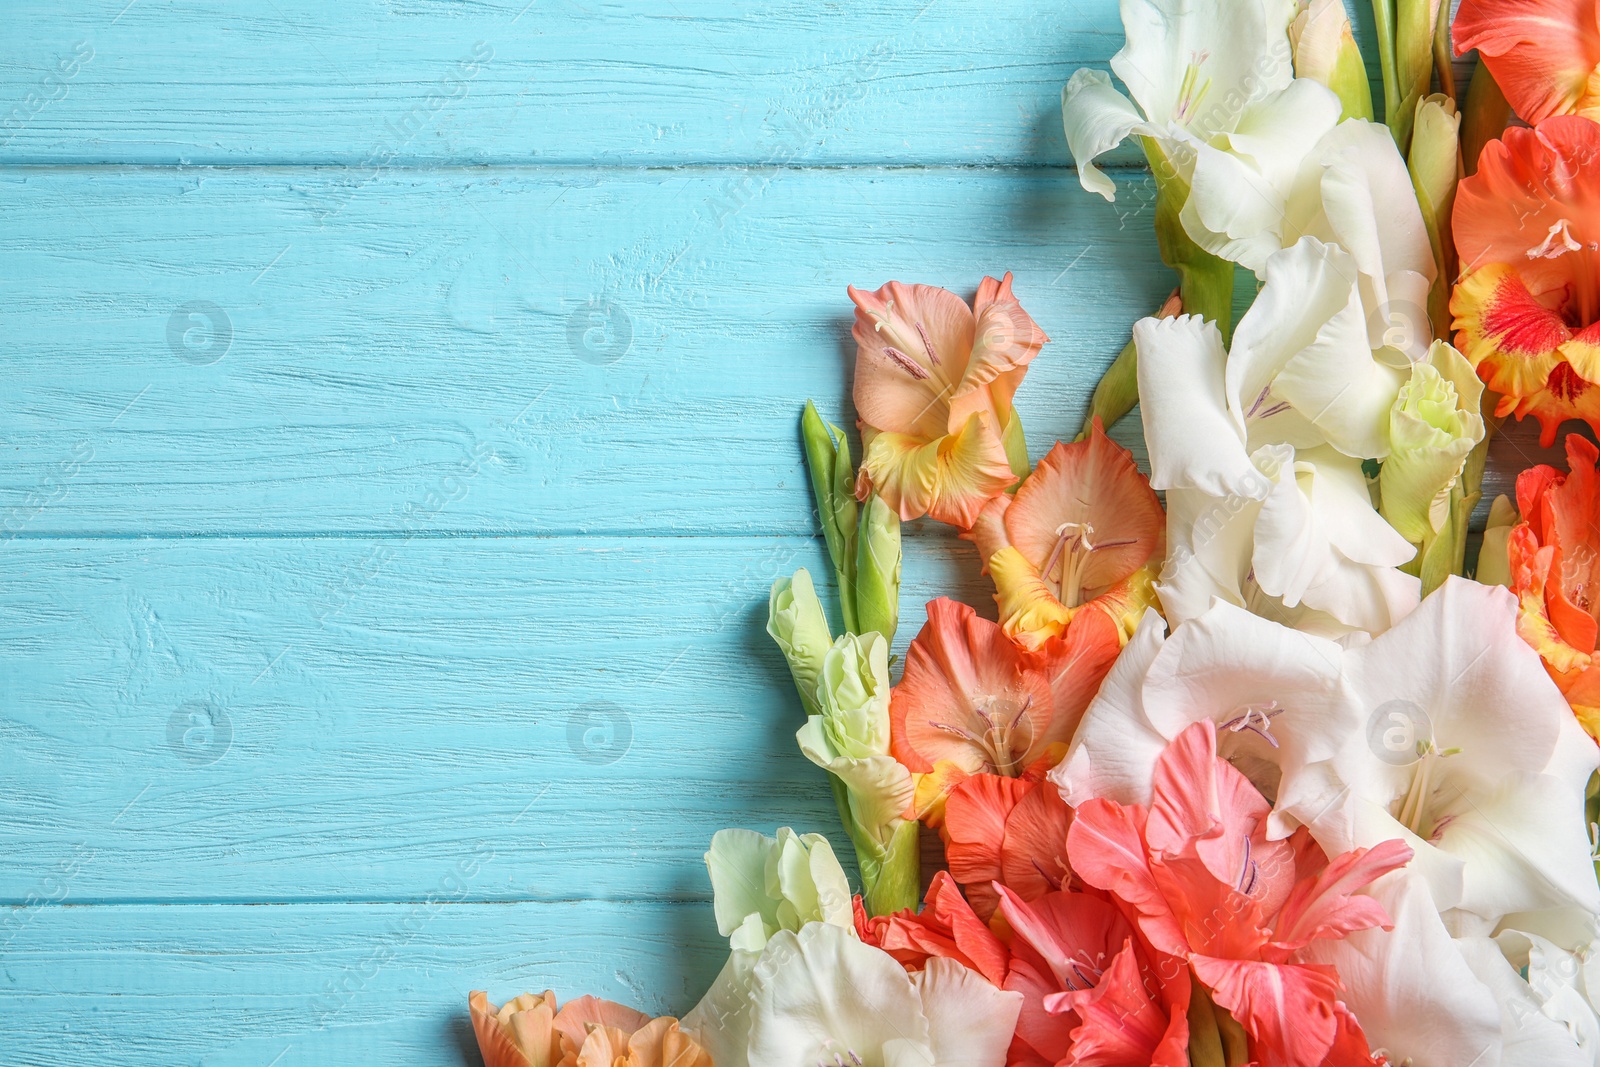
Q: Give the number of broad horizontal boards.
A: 4